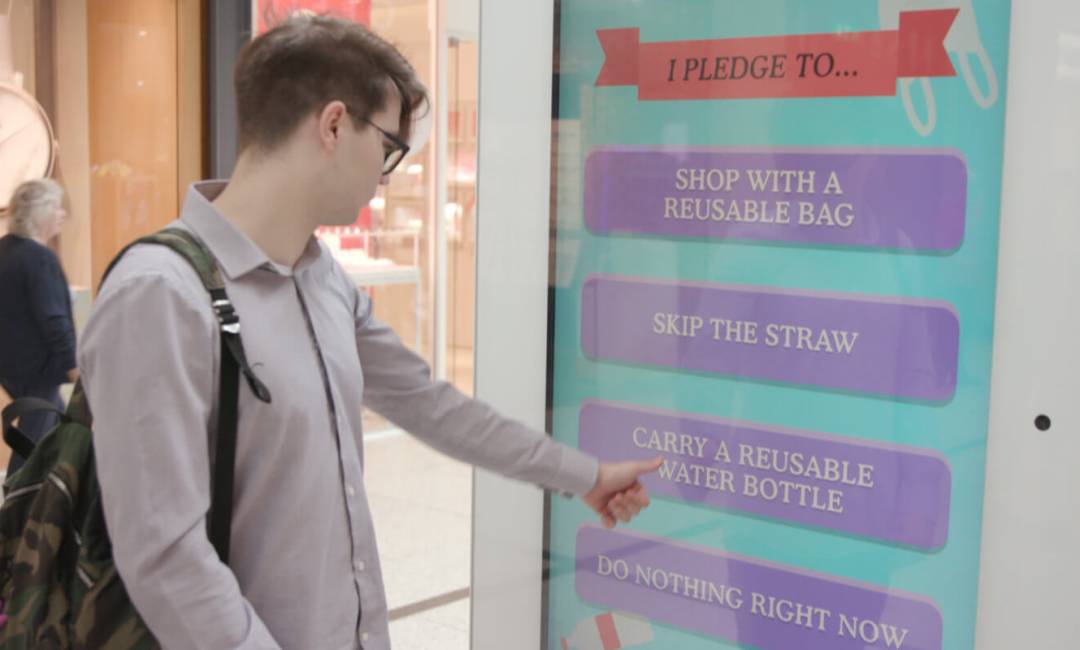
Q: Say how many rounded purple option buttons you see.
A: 4